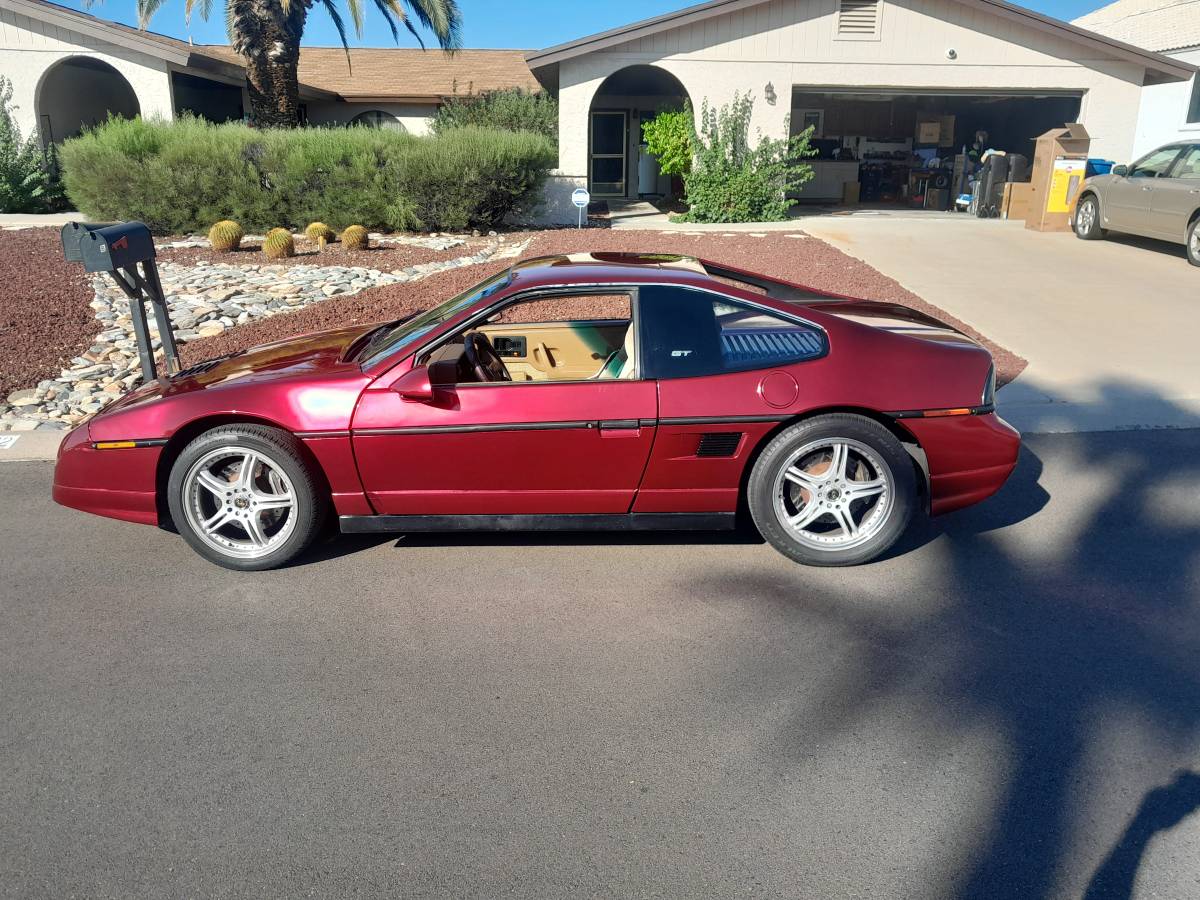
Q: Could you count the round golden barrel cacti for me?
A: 4